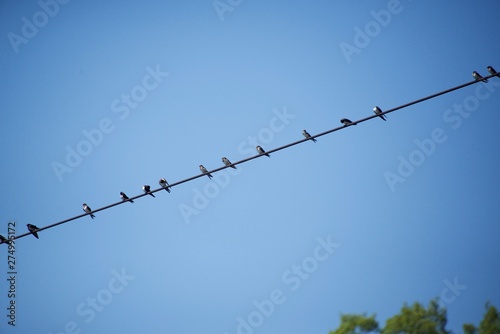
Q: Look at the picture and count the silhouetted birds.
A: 14